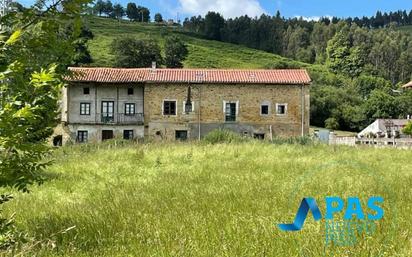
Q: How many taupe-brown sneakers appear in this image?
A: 0